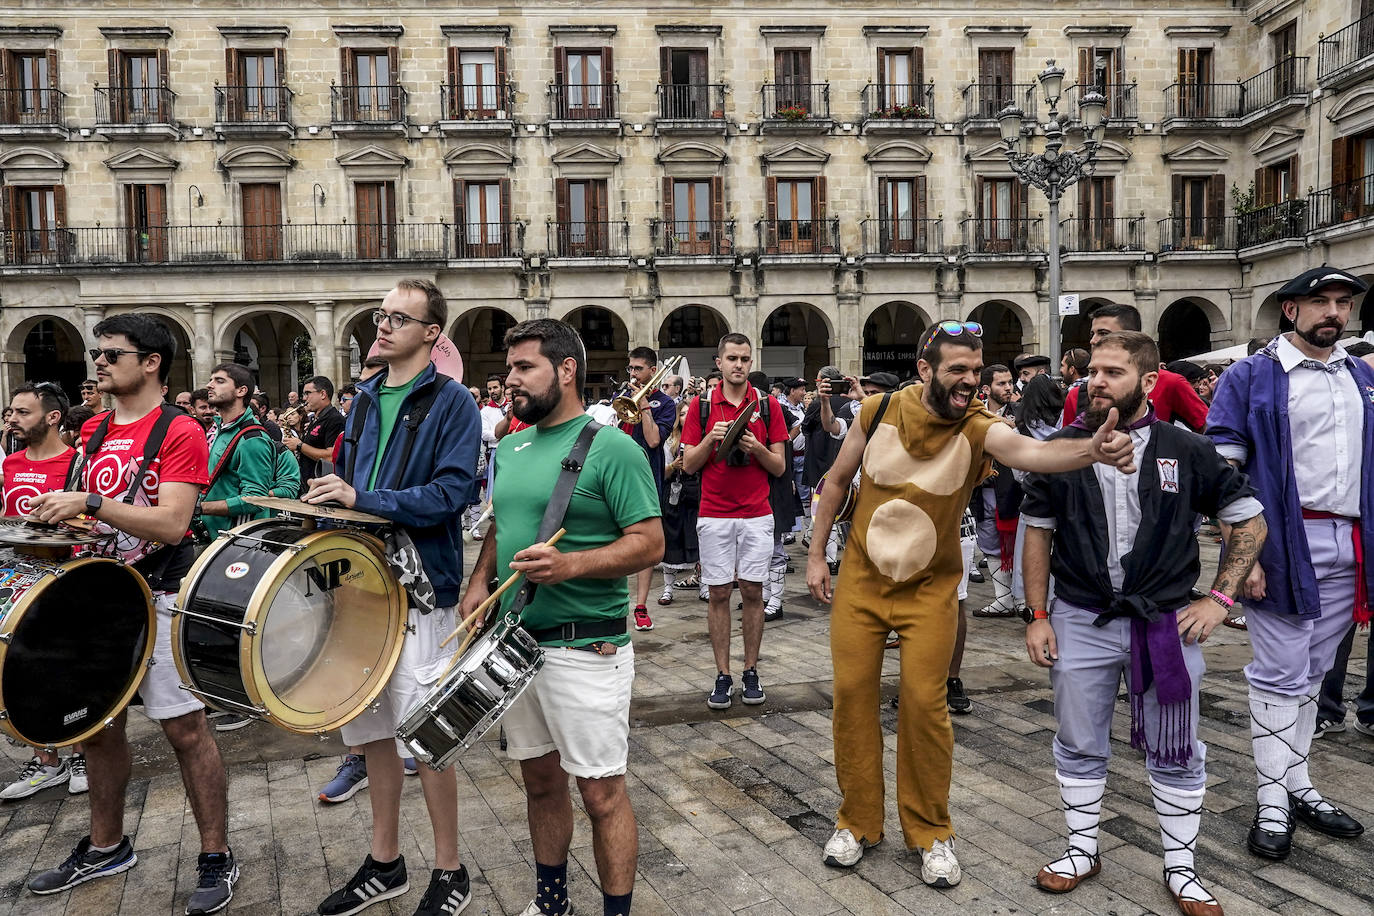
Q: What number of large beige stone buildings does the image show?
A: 1